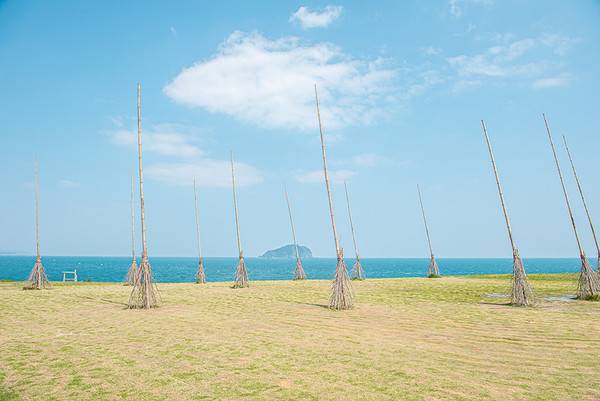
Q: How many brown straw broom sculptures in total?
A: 12